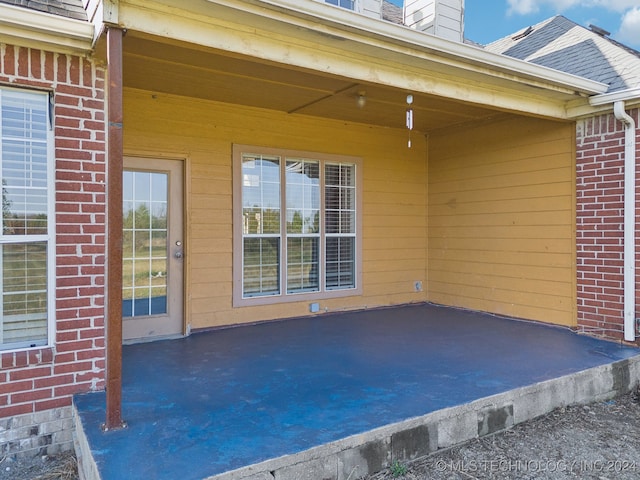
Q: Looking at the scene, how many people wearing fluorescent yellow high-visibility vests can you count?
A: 0